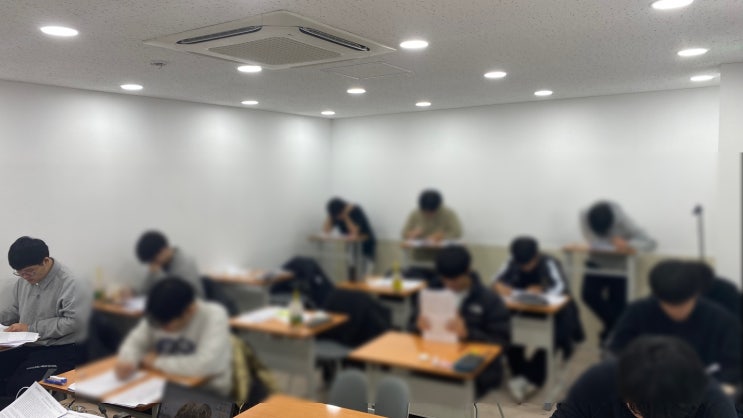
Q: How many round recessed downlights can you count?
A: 13